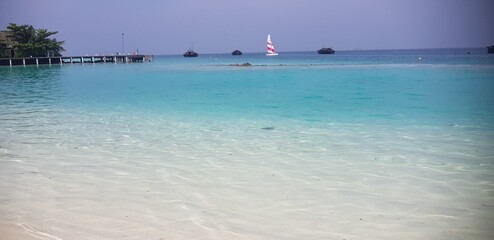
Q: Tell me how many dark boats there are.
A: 4